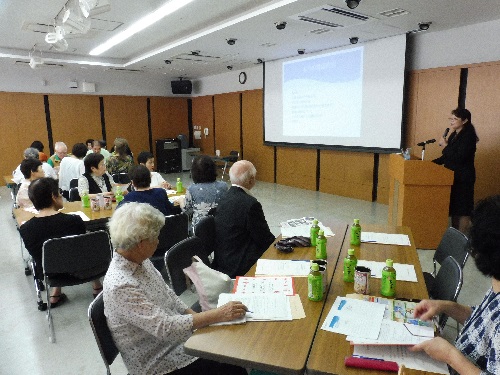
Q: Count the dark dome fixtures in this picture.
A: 10